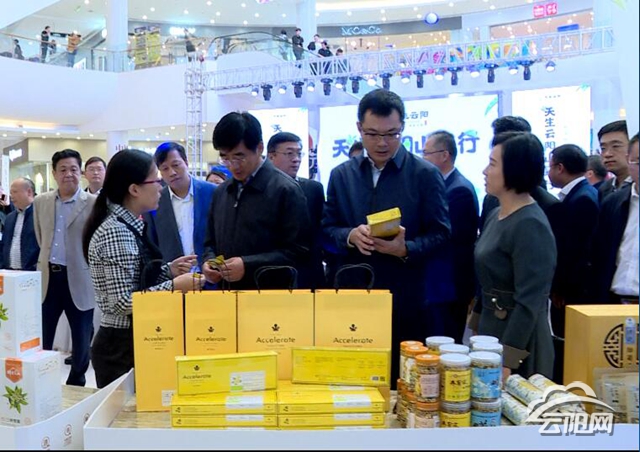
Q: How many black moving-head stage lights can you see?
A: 9